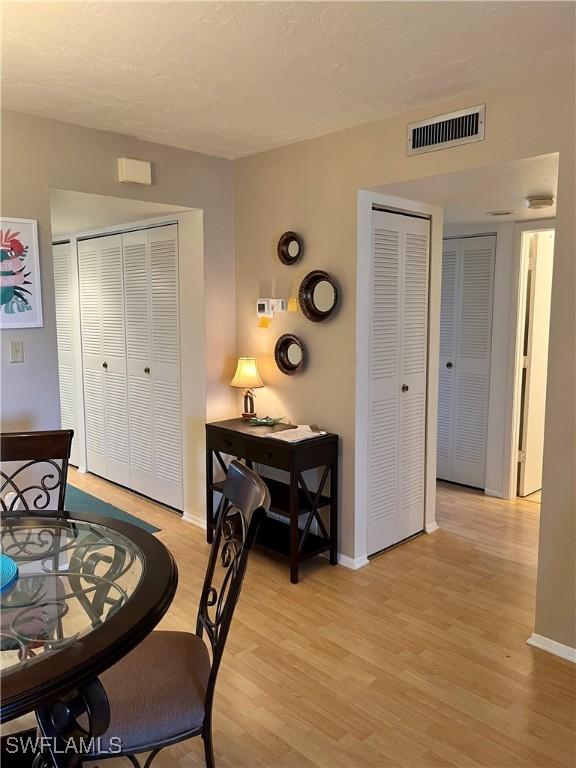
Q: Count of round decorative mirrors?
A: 3